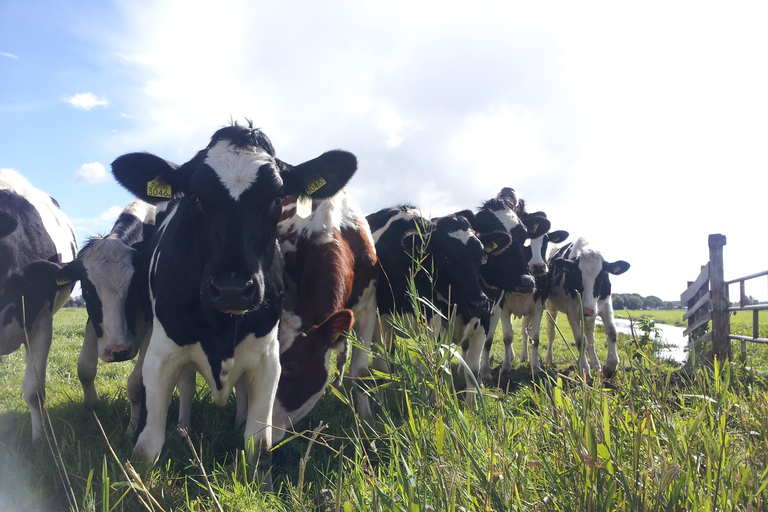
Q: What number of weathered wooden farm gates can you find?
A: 1